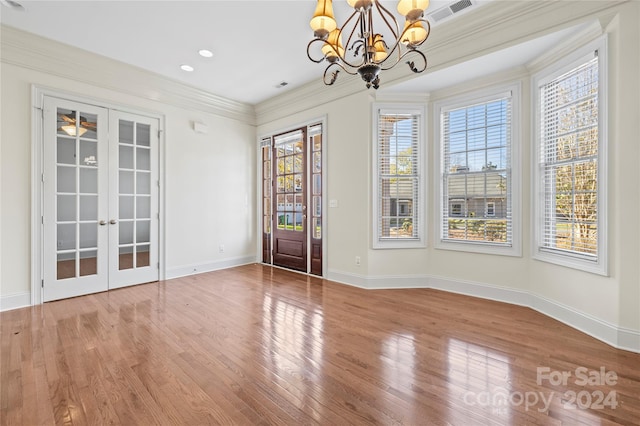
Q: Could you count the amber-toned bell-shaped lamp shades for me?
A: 6